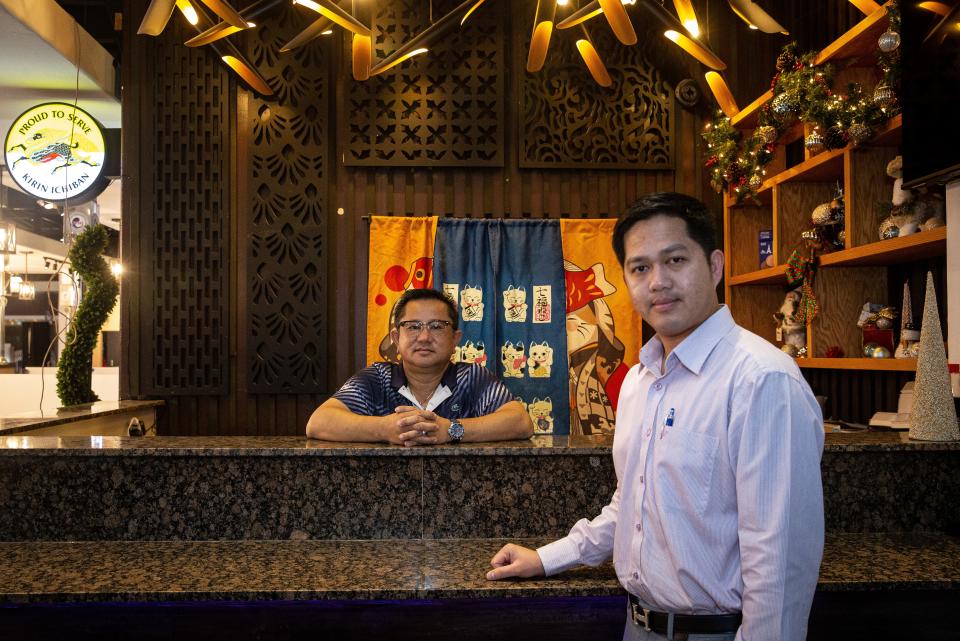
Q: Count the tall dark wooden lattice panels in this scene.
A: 2